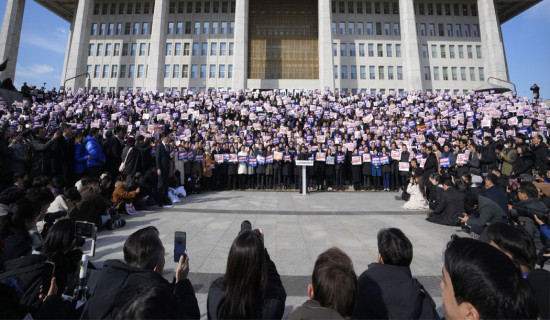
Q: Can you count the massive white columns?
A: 7